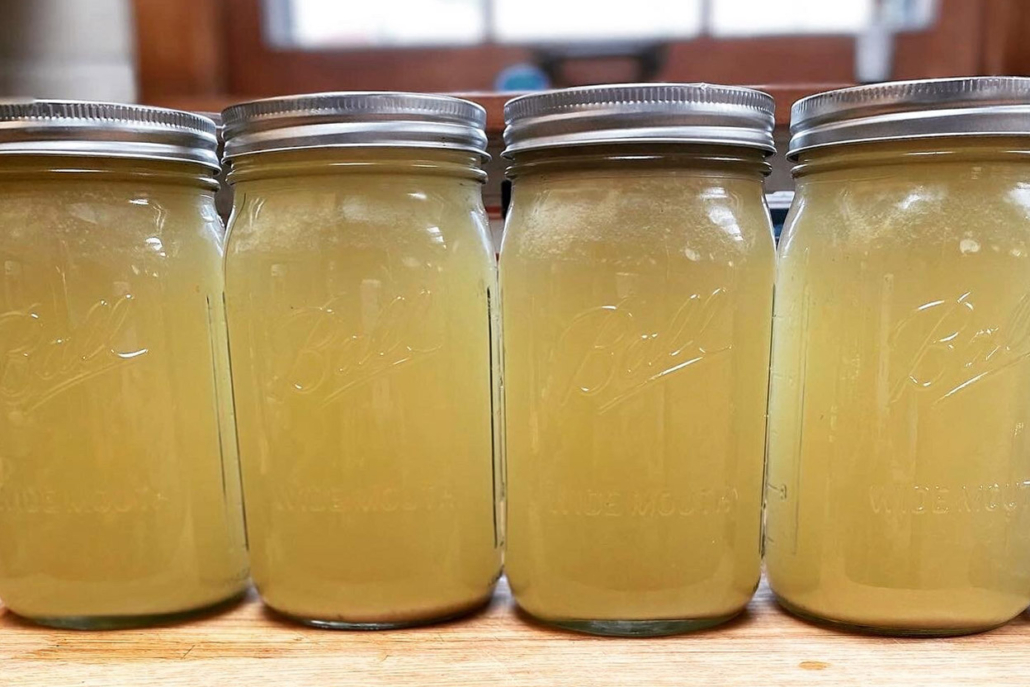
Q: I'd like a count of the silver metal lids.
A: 4